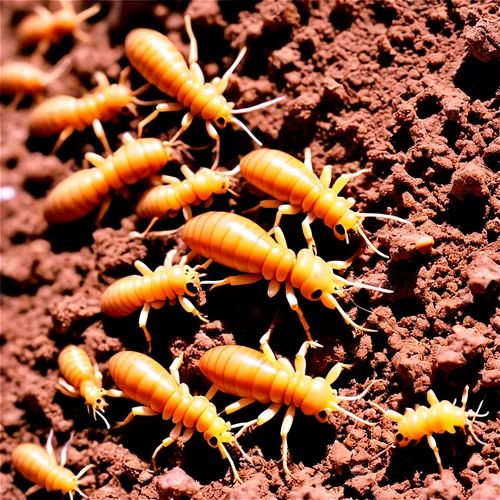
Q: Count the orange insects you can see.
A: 14